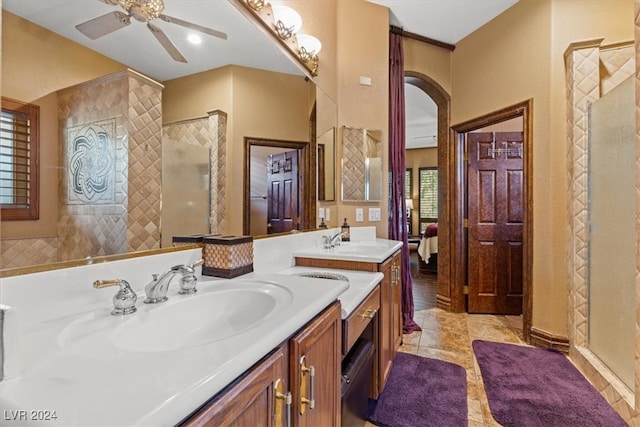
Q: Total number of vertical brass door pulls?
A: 4